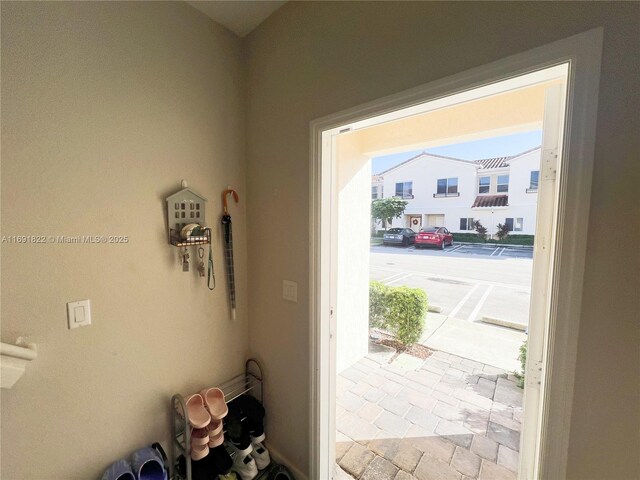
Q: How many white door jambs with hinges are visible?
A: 1